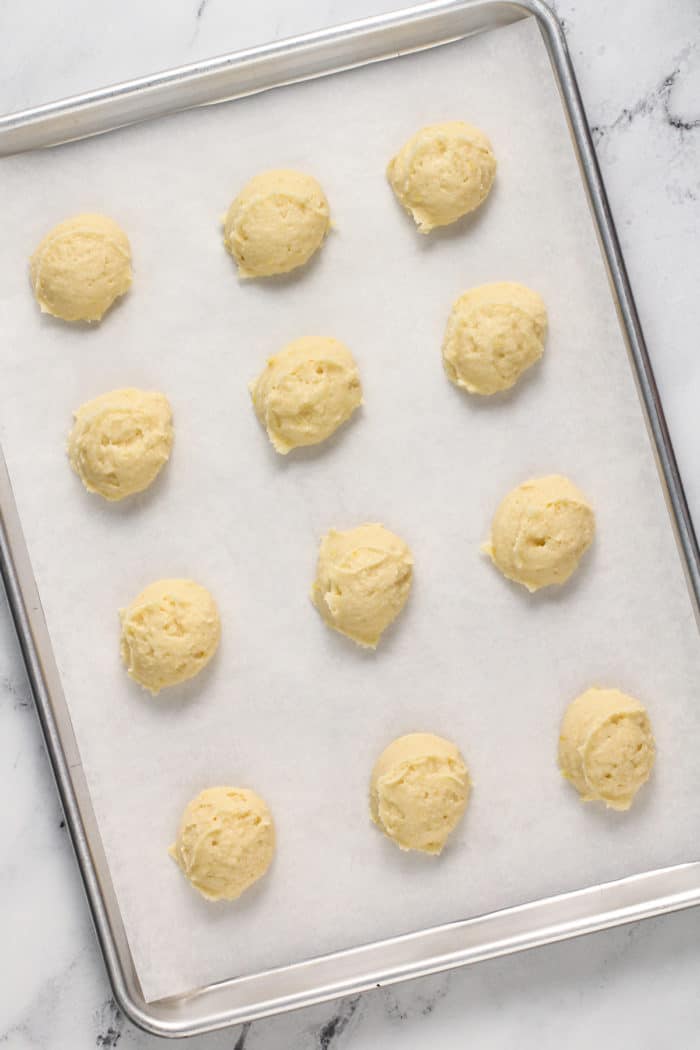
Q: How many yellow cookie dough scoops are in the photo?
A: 12